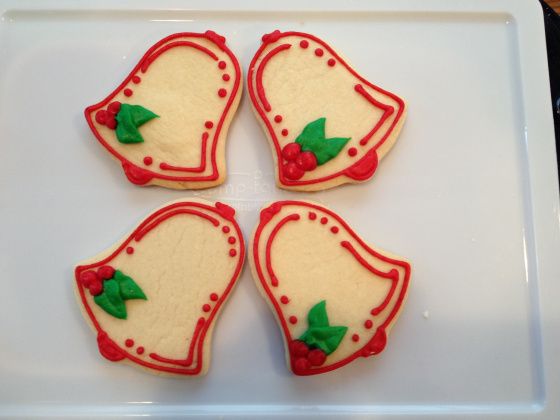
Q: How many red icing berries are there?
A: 12